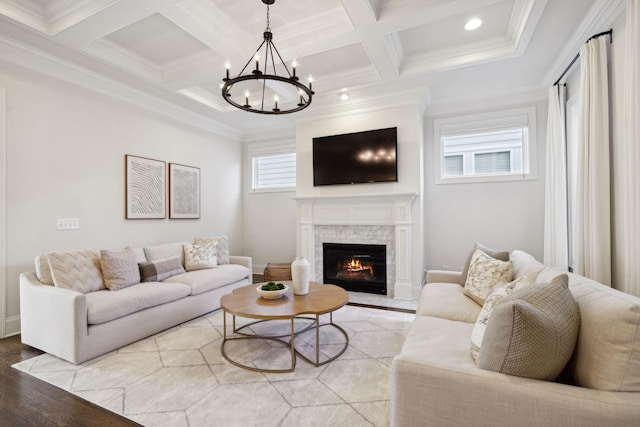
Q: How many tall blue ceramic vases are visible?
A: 0